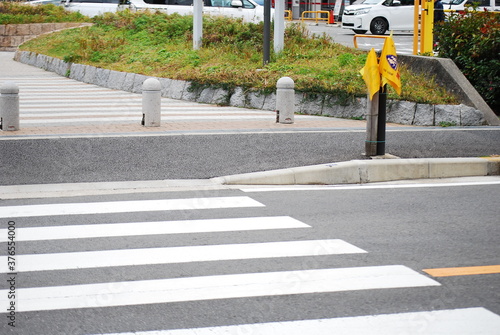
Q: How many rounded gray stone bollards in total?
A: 3